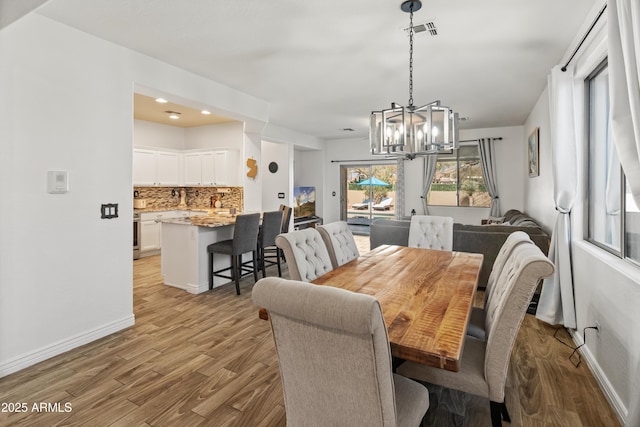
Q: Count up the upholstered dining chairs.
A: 6